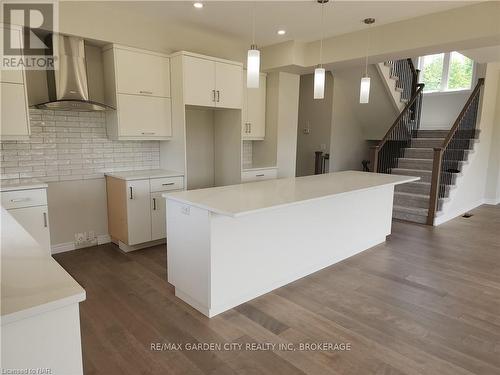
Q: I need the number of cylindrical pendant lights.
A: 3